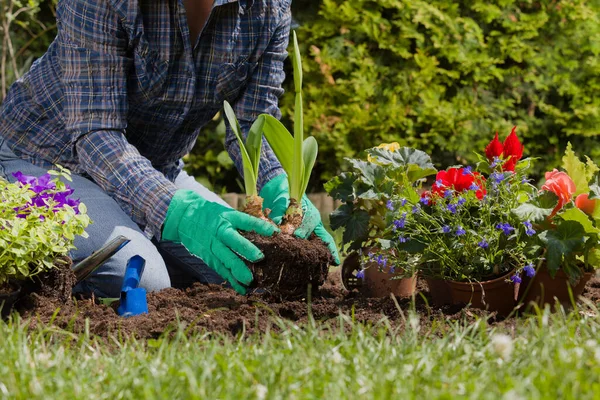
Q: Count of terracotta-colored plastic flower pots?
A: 3